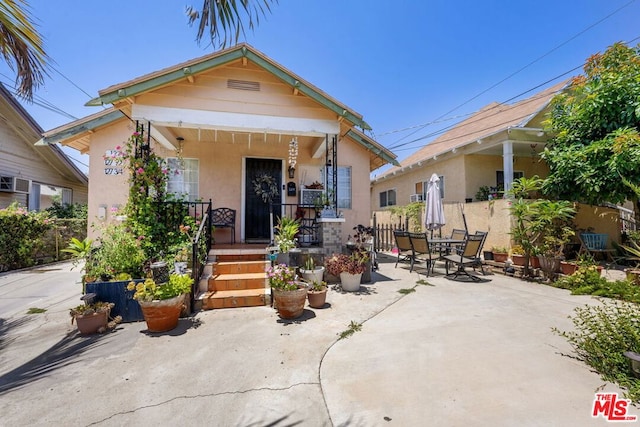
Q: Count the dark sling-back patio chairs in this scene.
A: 5